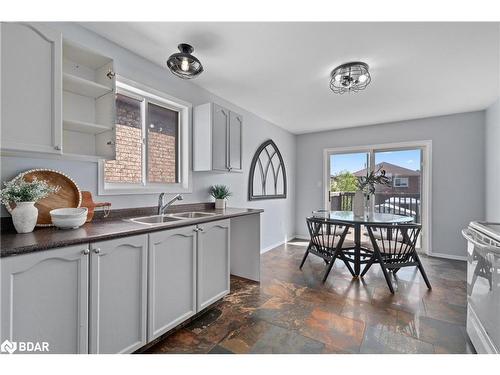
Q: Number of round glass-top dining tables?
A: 1